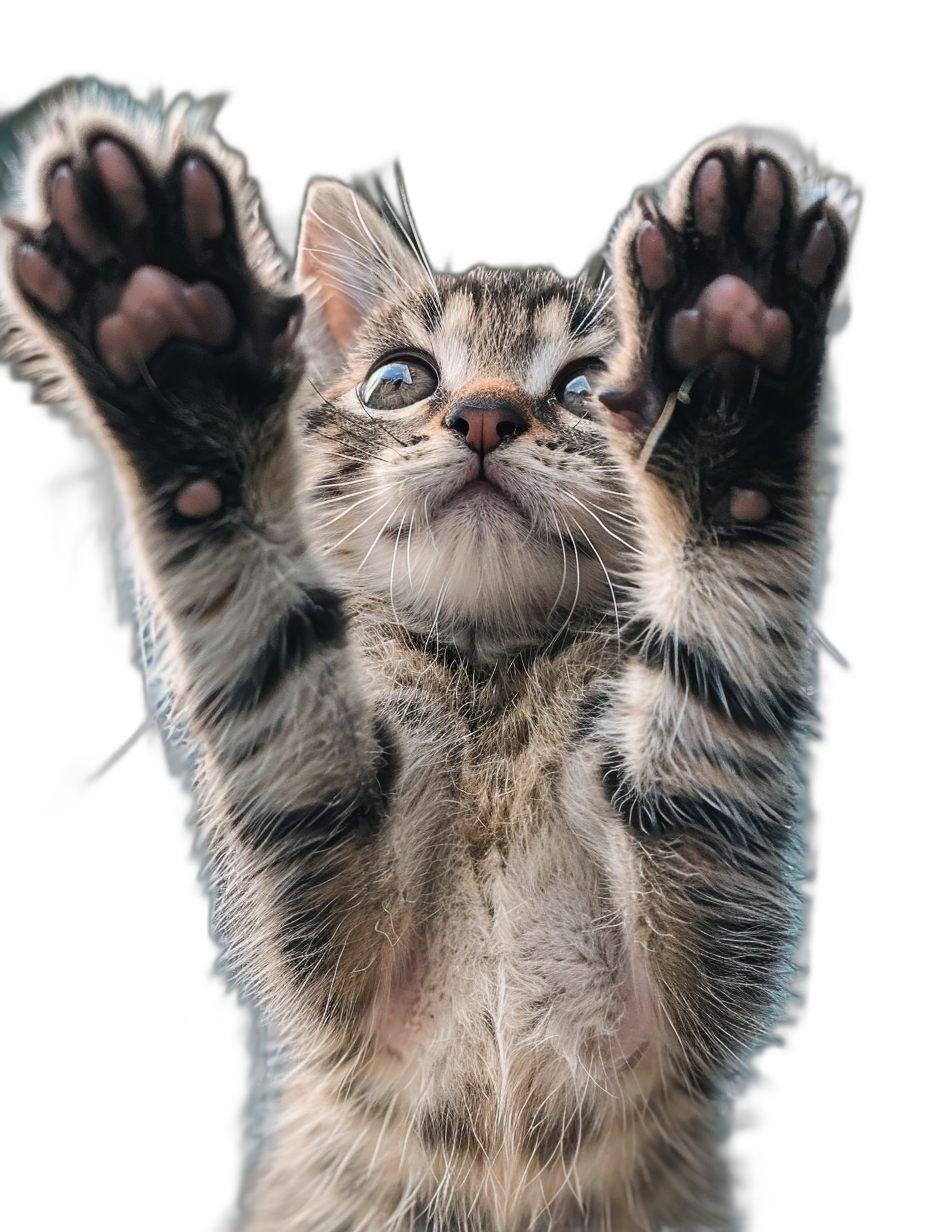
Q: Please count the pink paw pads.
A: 12